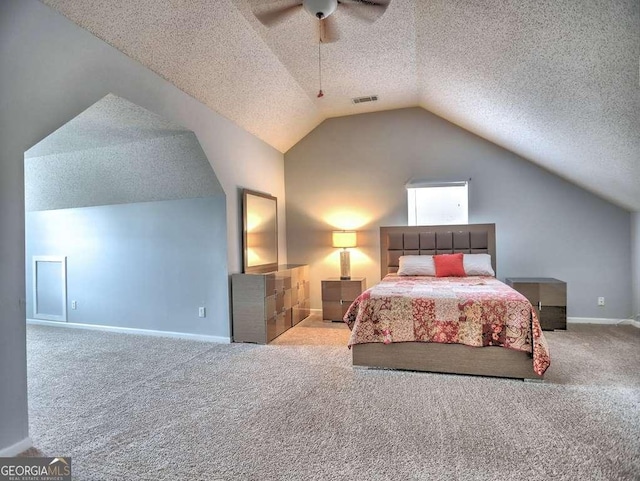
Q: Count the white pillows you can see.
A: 2